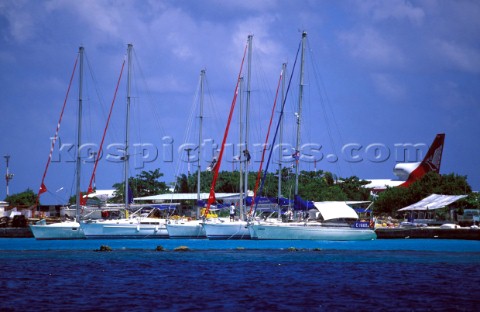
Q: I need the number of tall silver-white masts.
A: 7